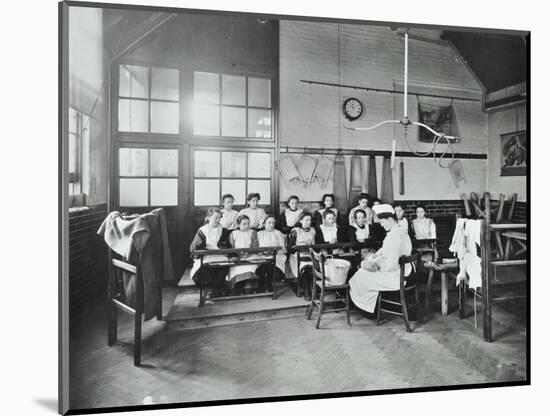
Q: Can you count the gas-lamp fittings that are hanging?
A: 1